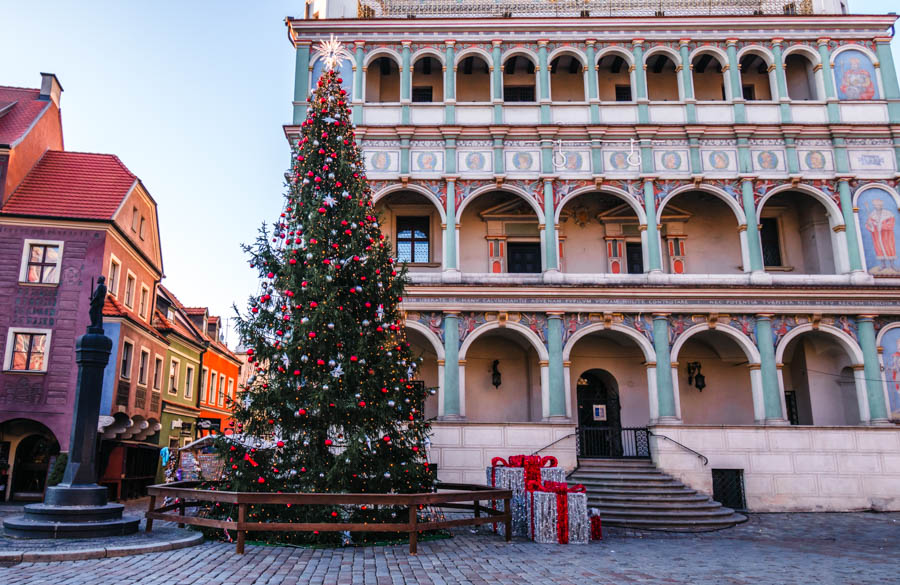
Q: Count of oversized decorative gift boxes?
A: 3